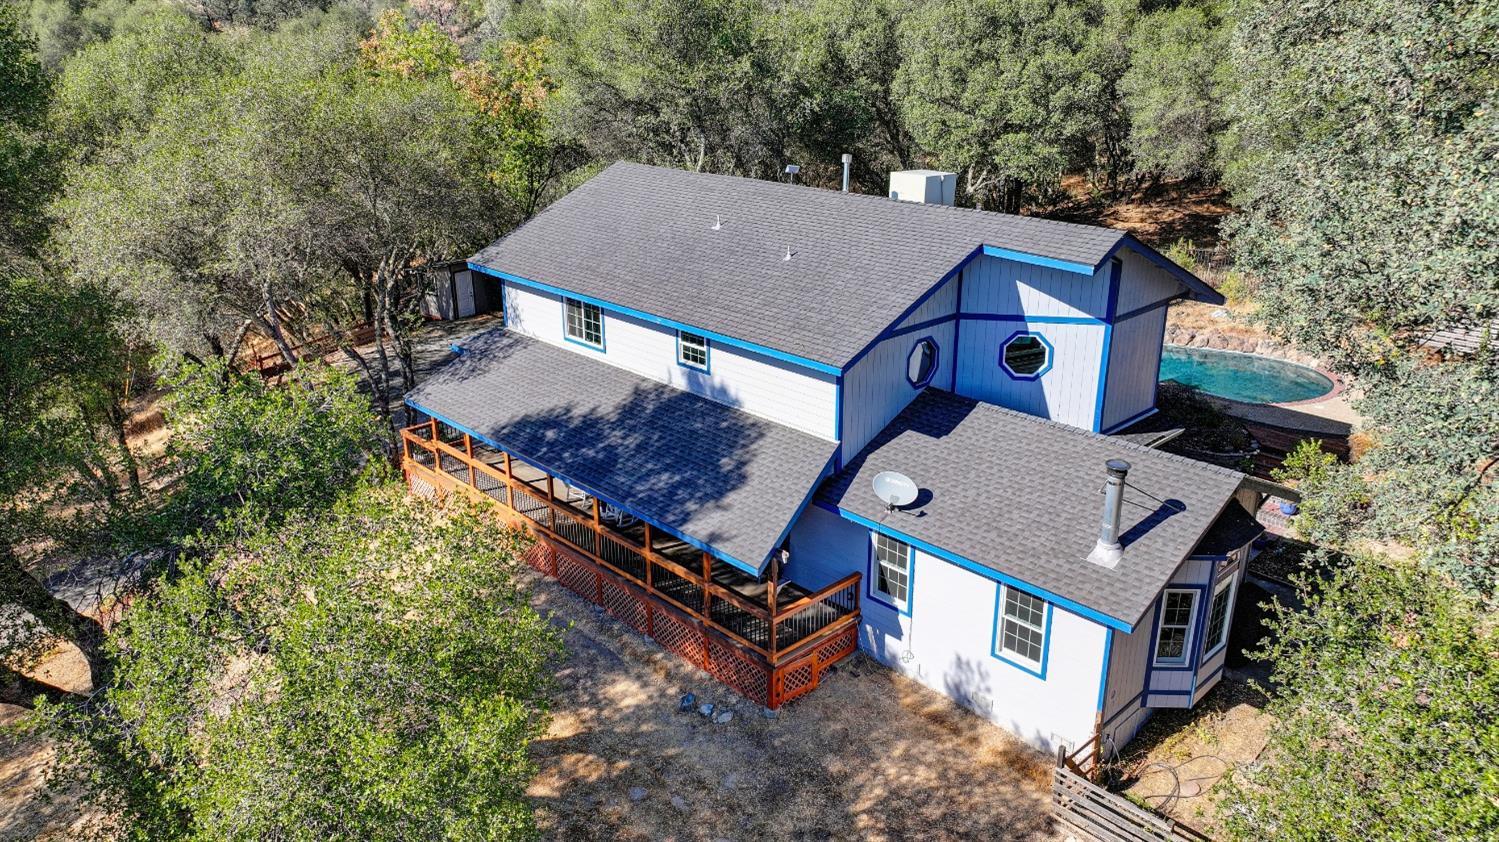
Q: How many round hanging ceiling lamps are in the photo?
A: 0